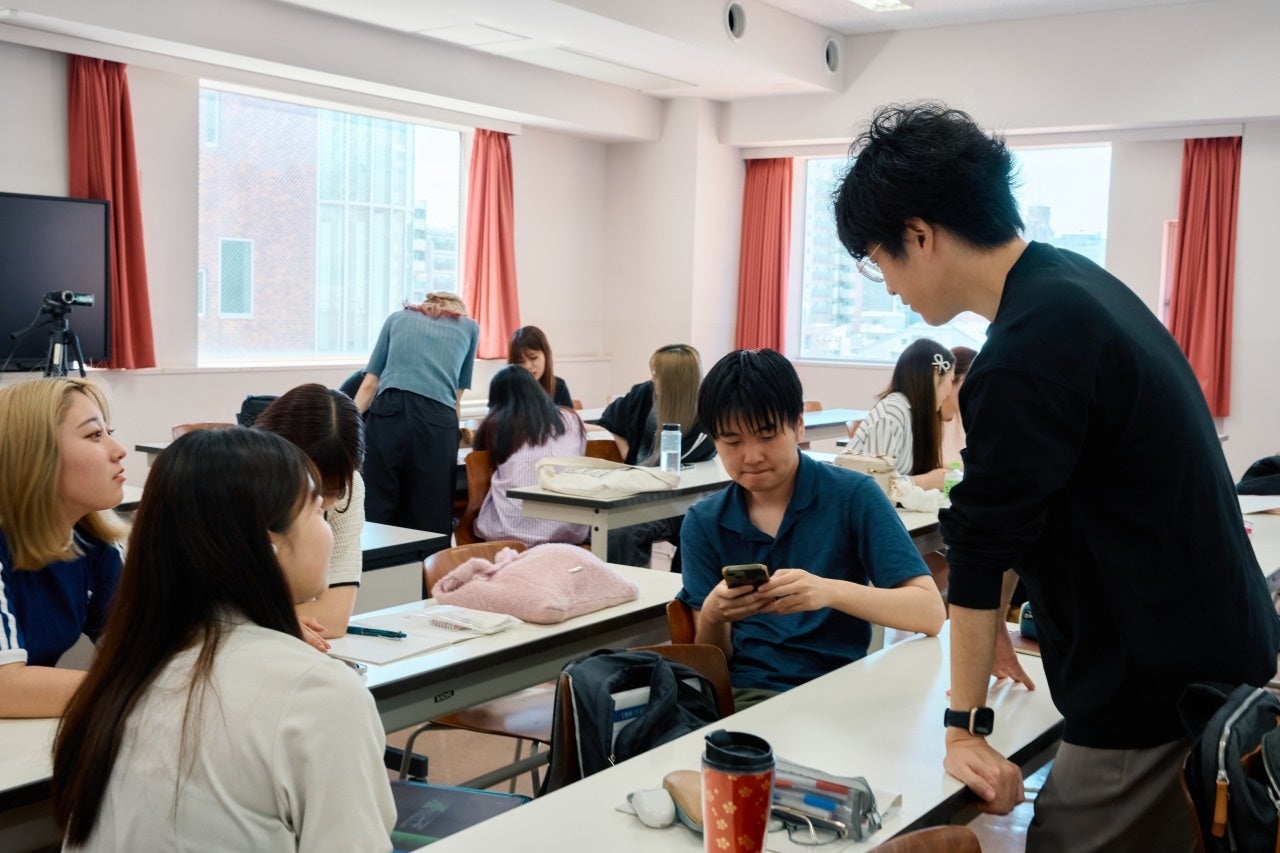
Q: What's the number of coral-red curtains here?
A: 4